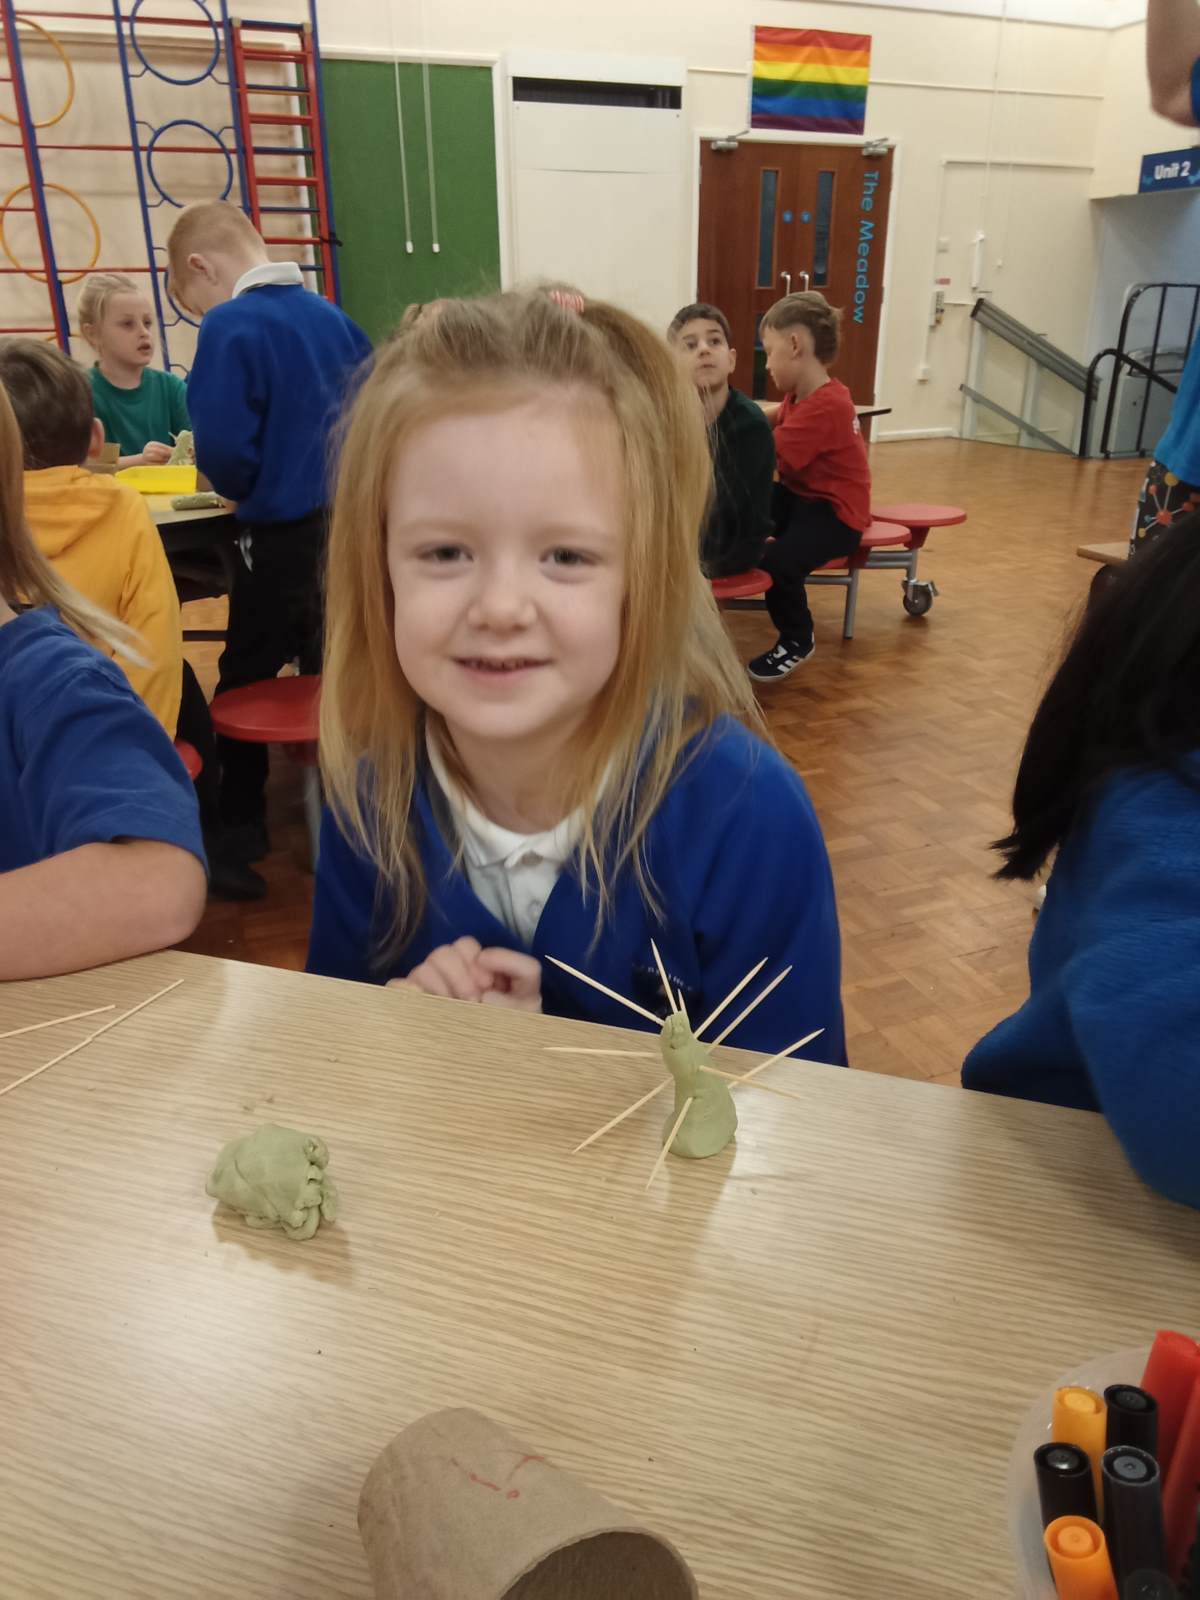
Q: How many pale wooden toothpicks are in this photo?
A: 13